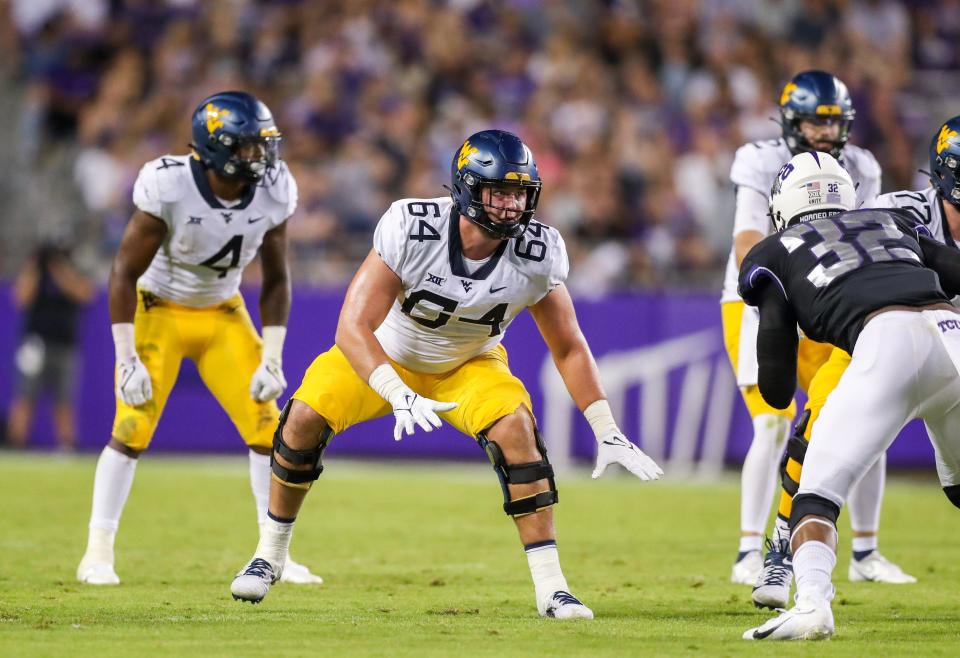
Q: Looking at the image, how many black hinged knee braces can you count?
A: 3